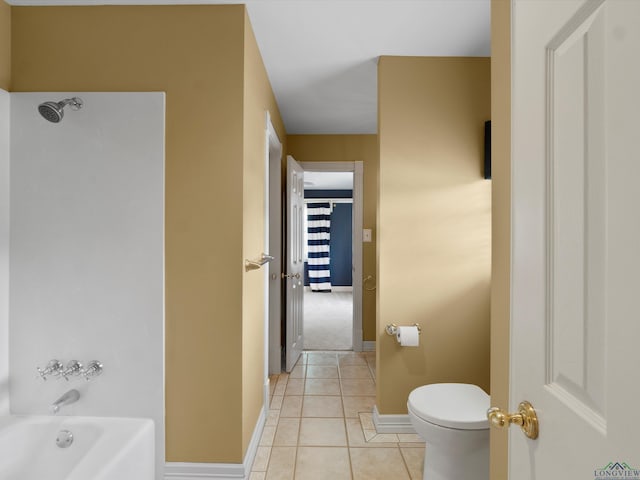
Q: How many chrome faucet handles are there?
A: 3